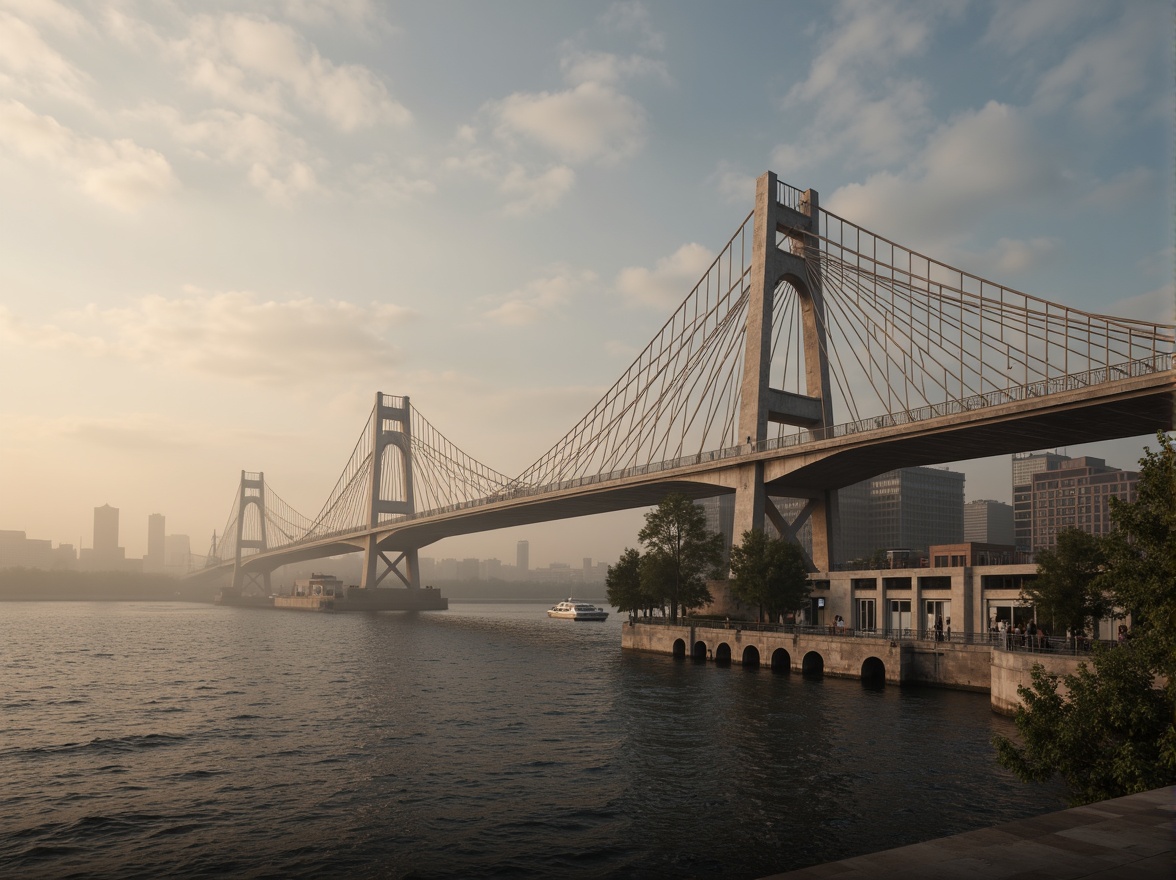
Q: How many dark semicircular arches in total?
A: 7